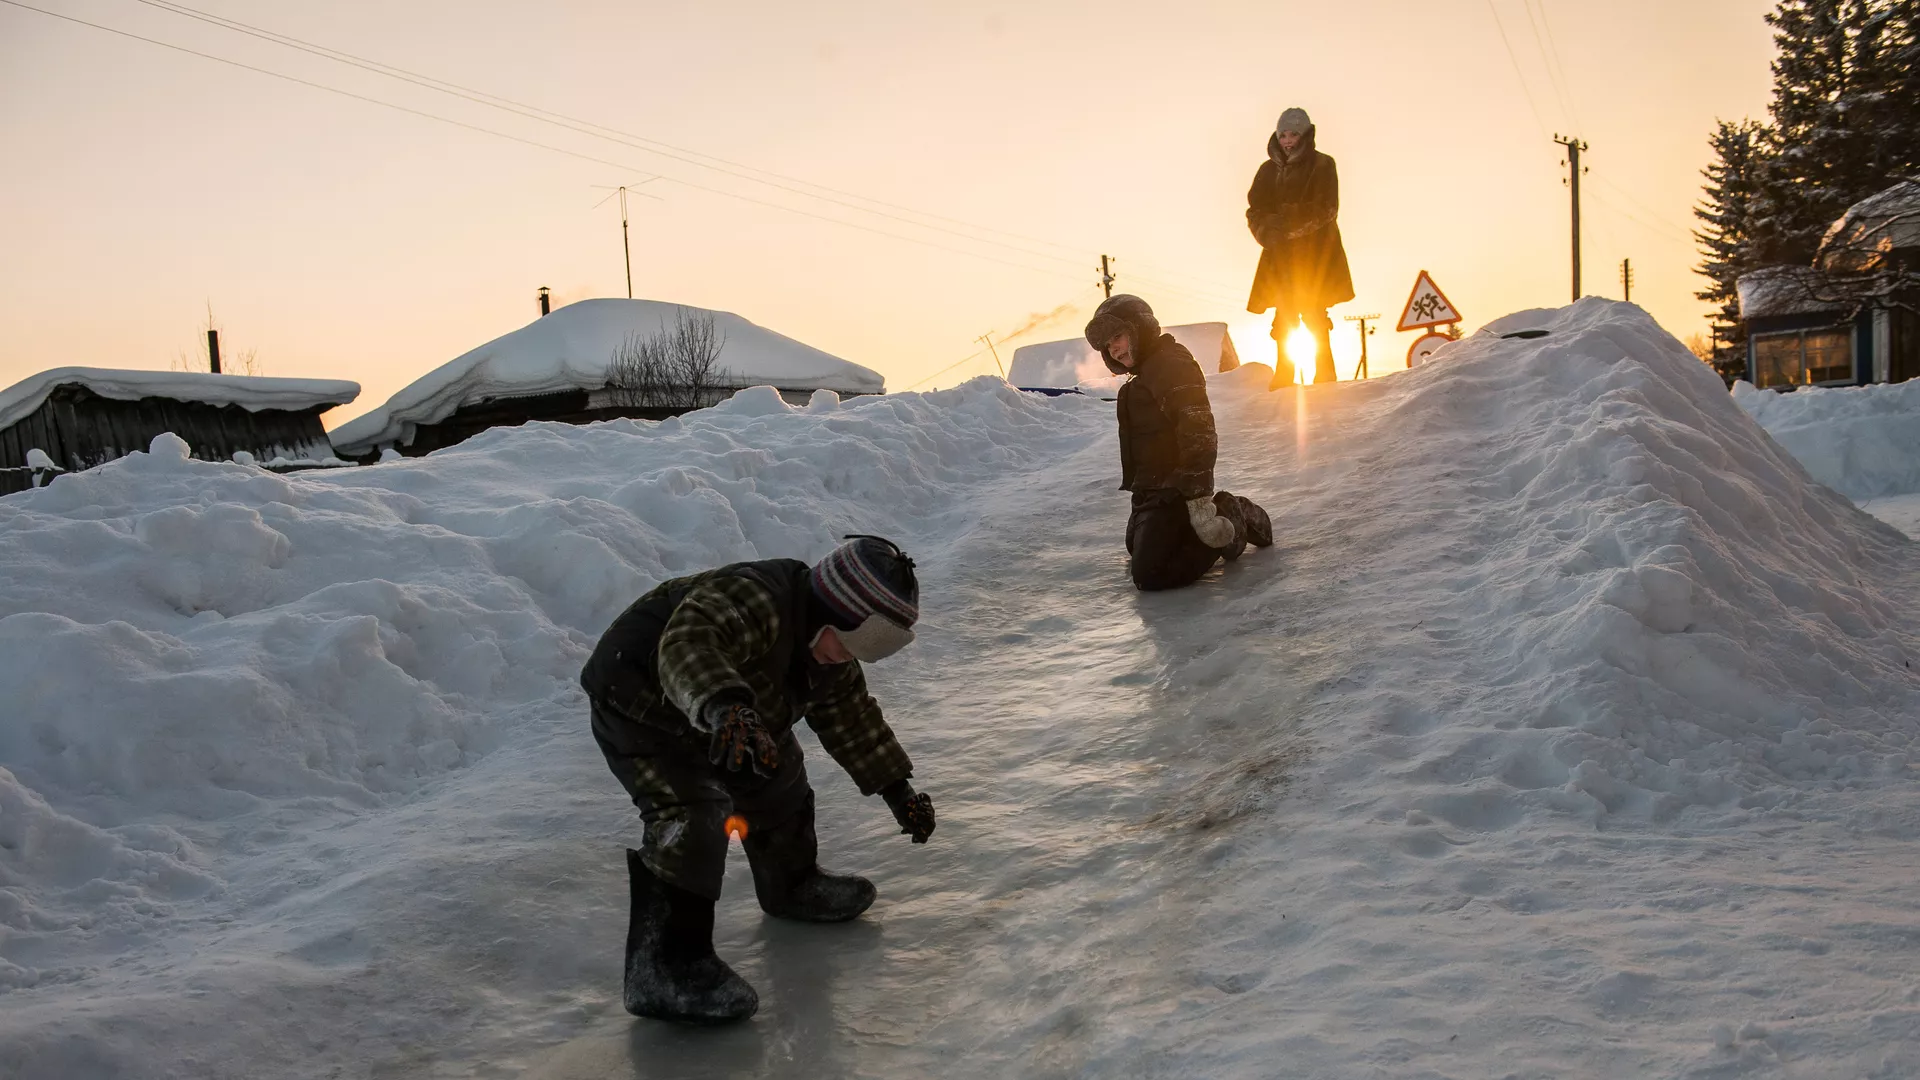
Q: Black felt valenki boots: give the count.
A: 2